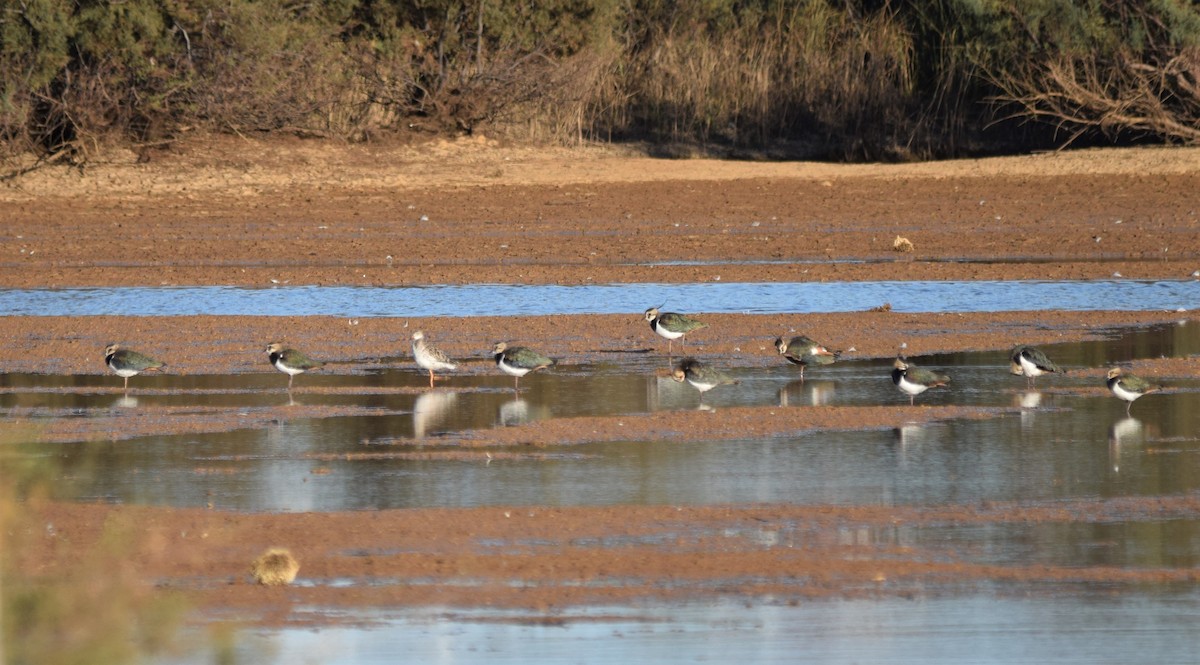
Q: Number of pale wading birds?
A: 1